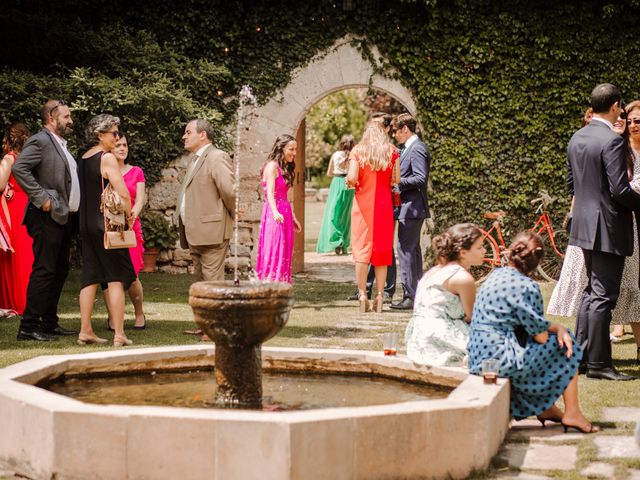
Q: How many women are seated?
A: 2